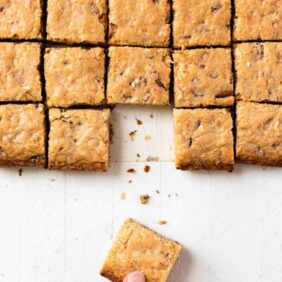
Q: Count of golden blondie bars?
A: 15